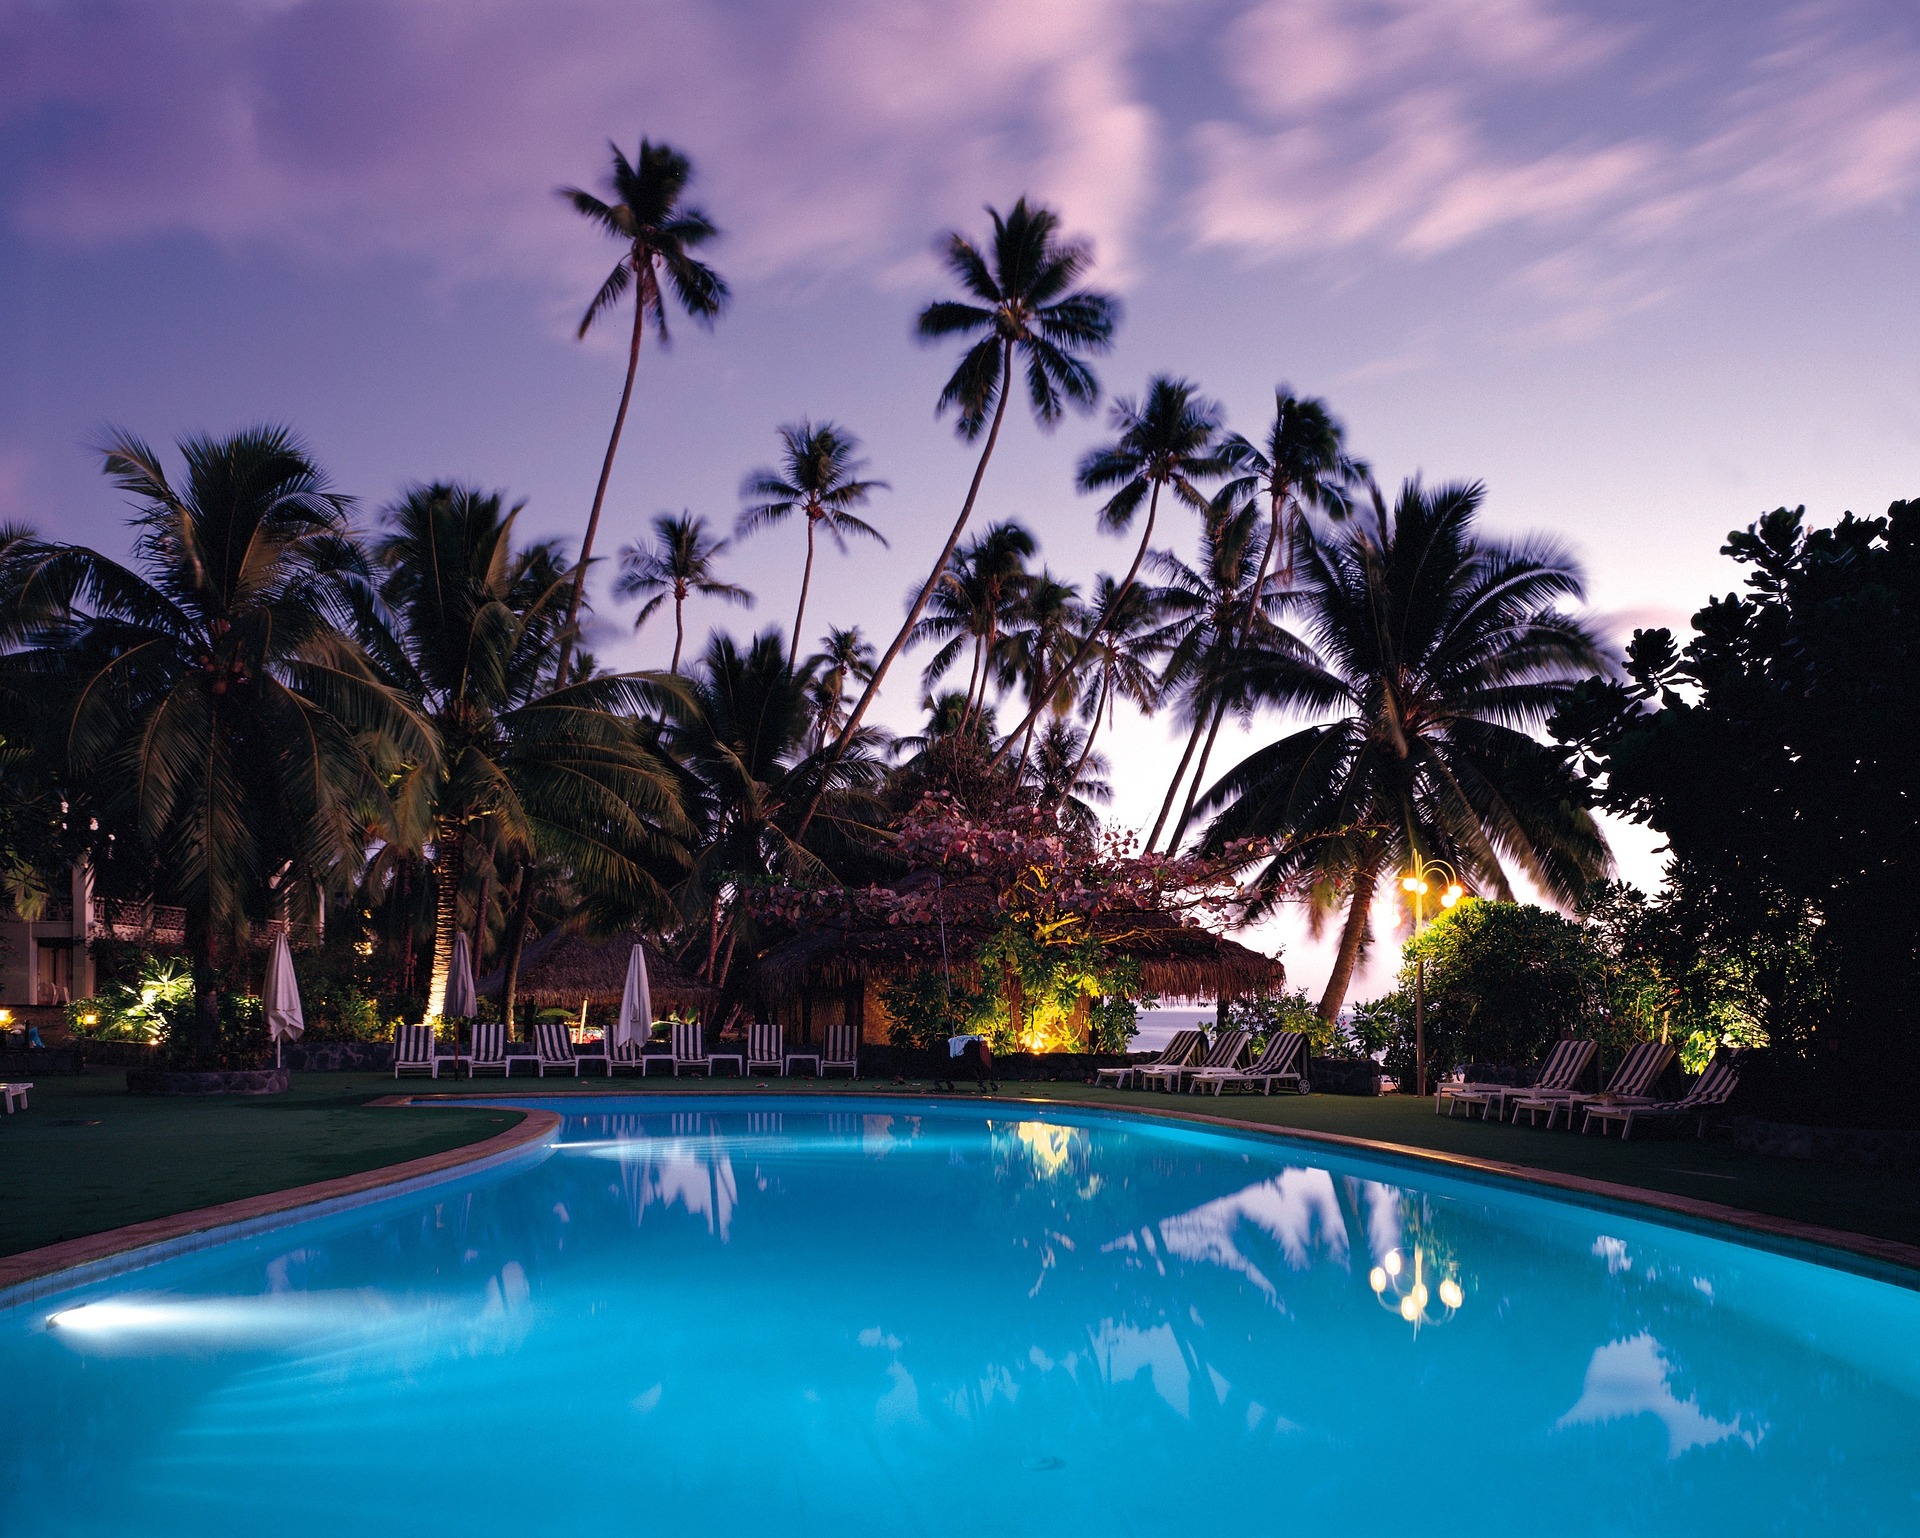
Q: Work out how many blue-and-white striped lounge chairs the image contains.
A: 13